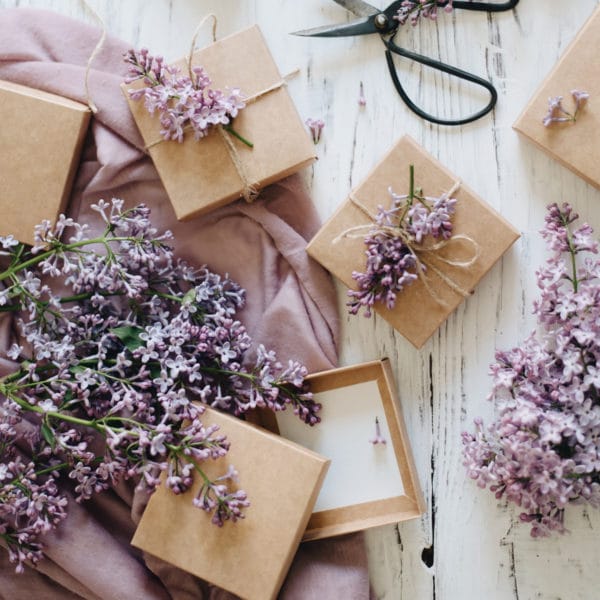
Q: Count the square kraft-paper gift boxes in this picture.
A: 5